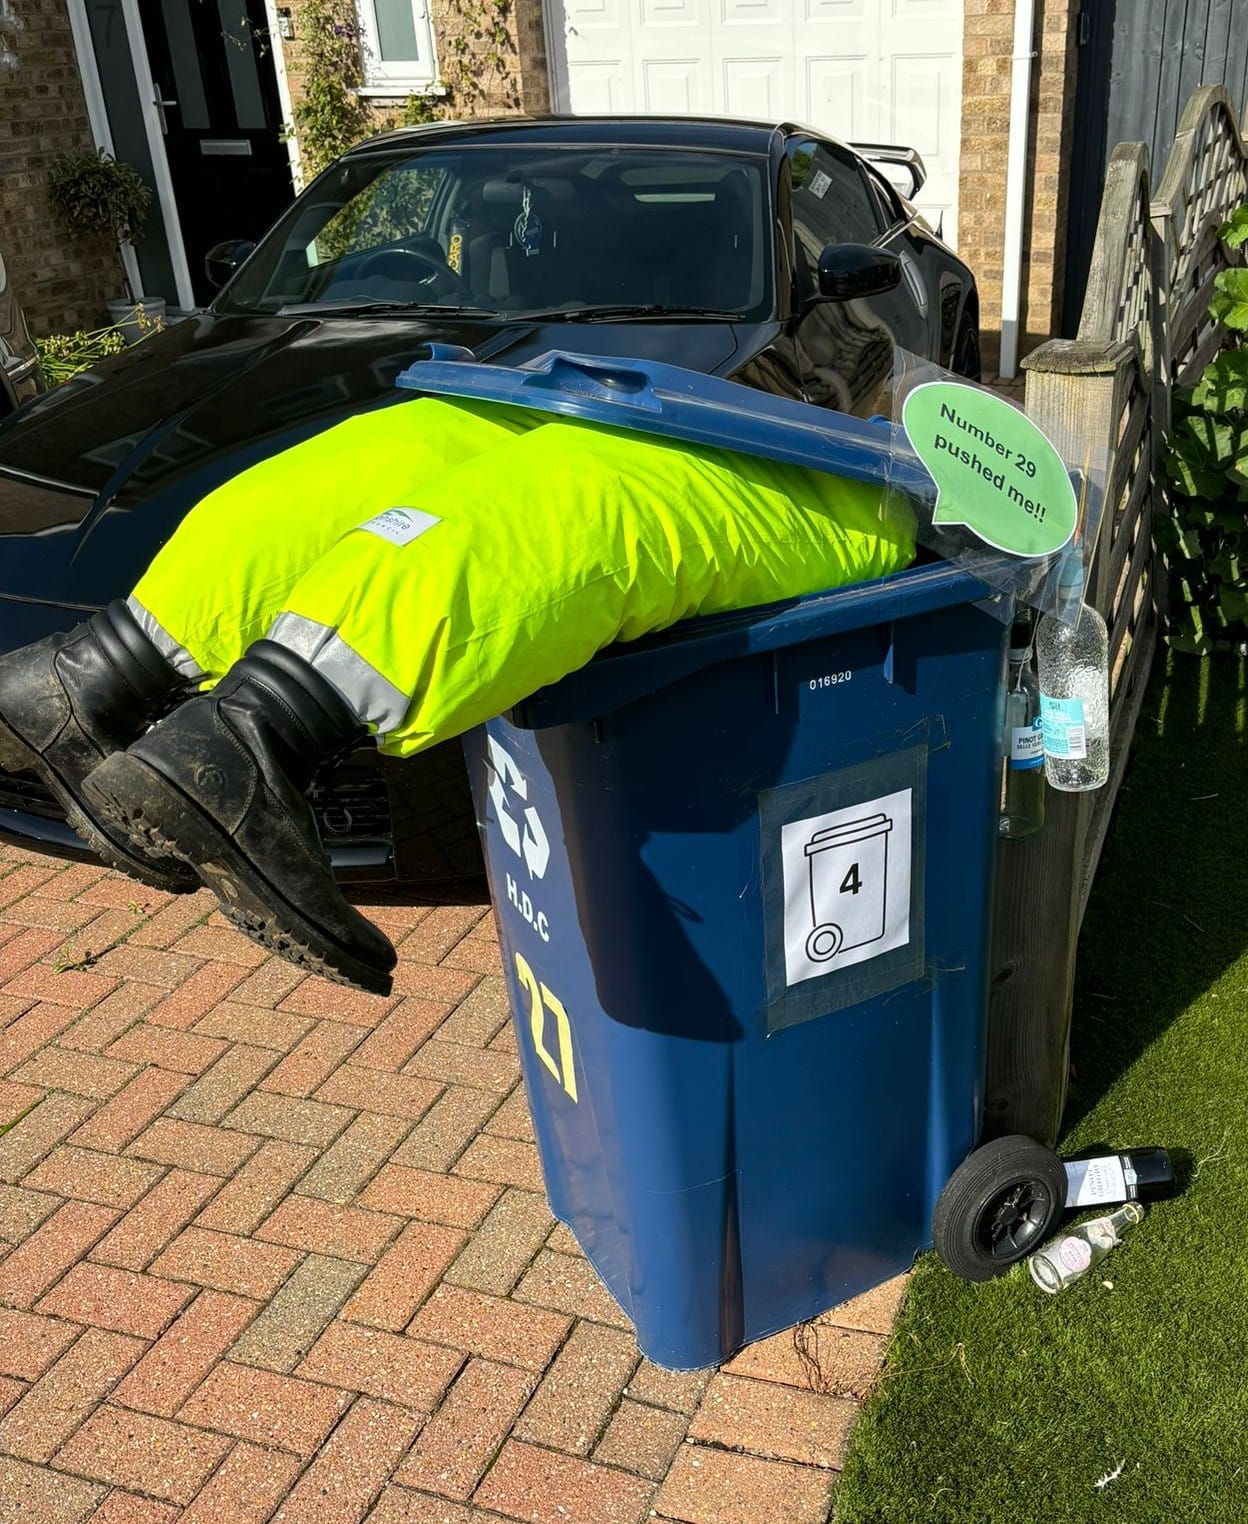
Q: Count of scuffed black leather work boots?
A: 2